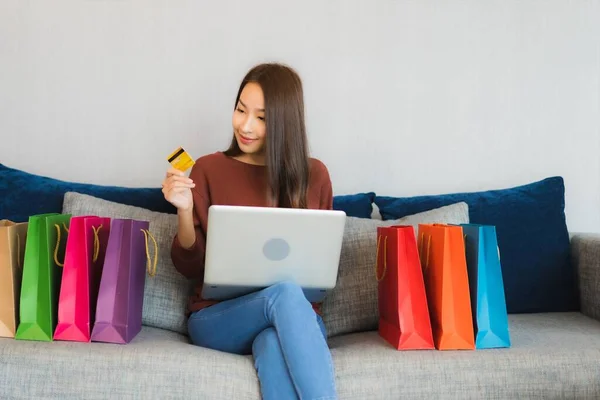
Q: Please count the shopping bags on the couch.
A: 7